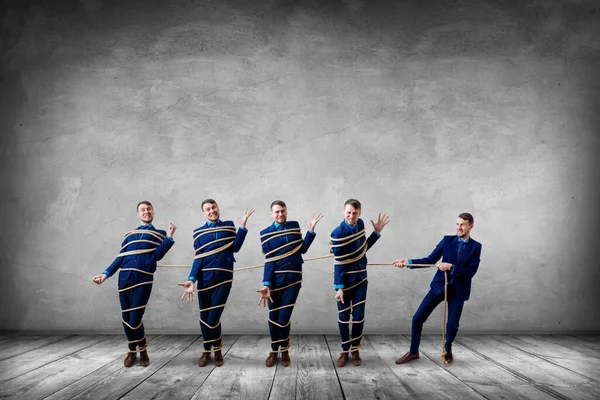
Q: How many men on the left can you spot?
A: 4